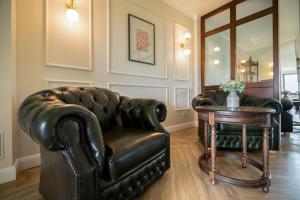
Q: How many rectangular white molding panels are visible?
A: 6